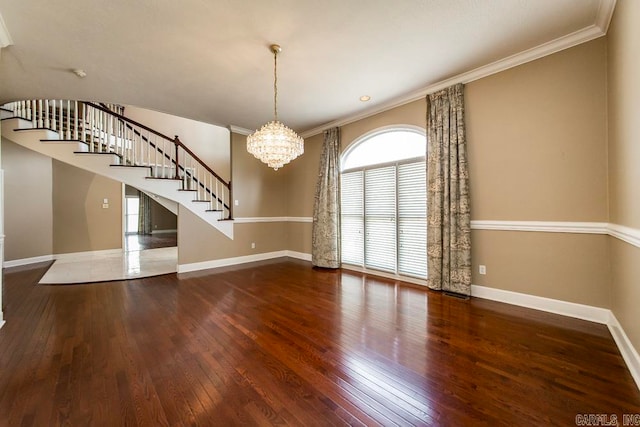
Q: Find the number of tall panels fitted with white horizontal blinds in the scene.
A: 3